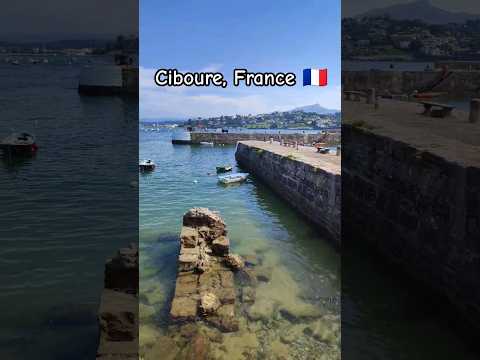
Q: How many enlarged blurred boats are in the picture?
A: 1